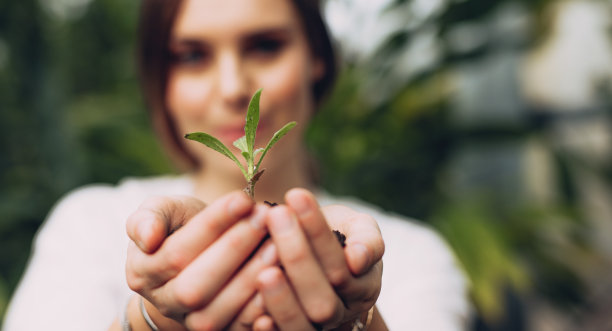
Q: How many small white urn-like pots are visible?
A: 0